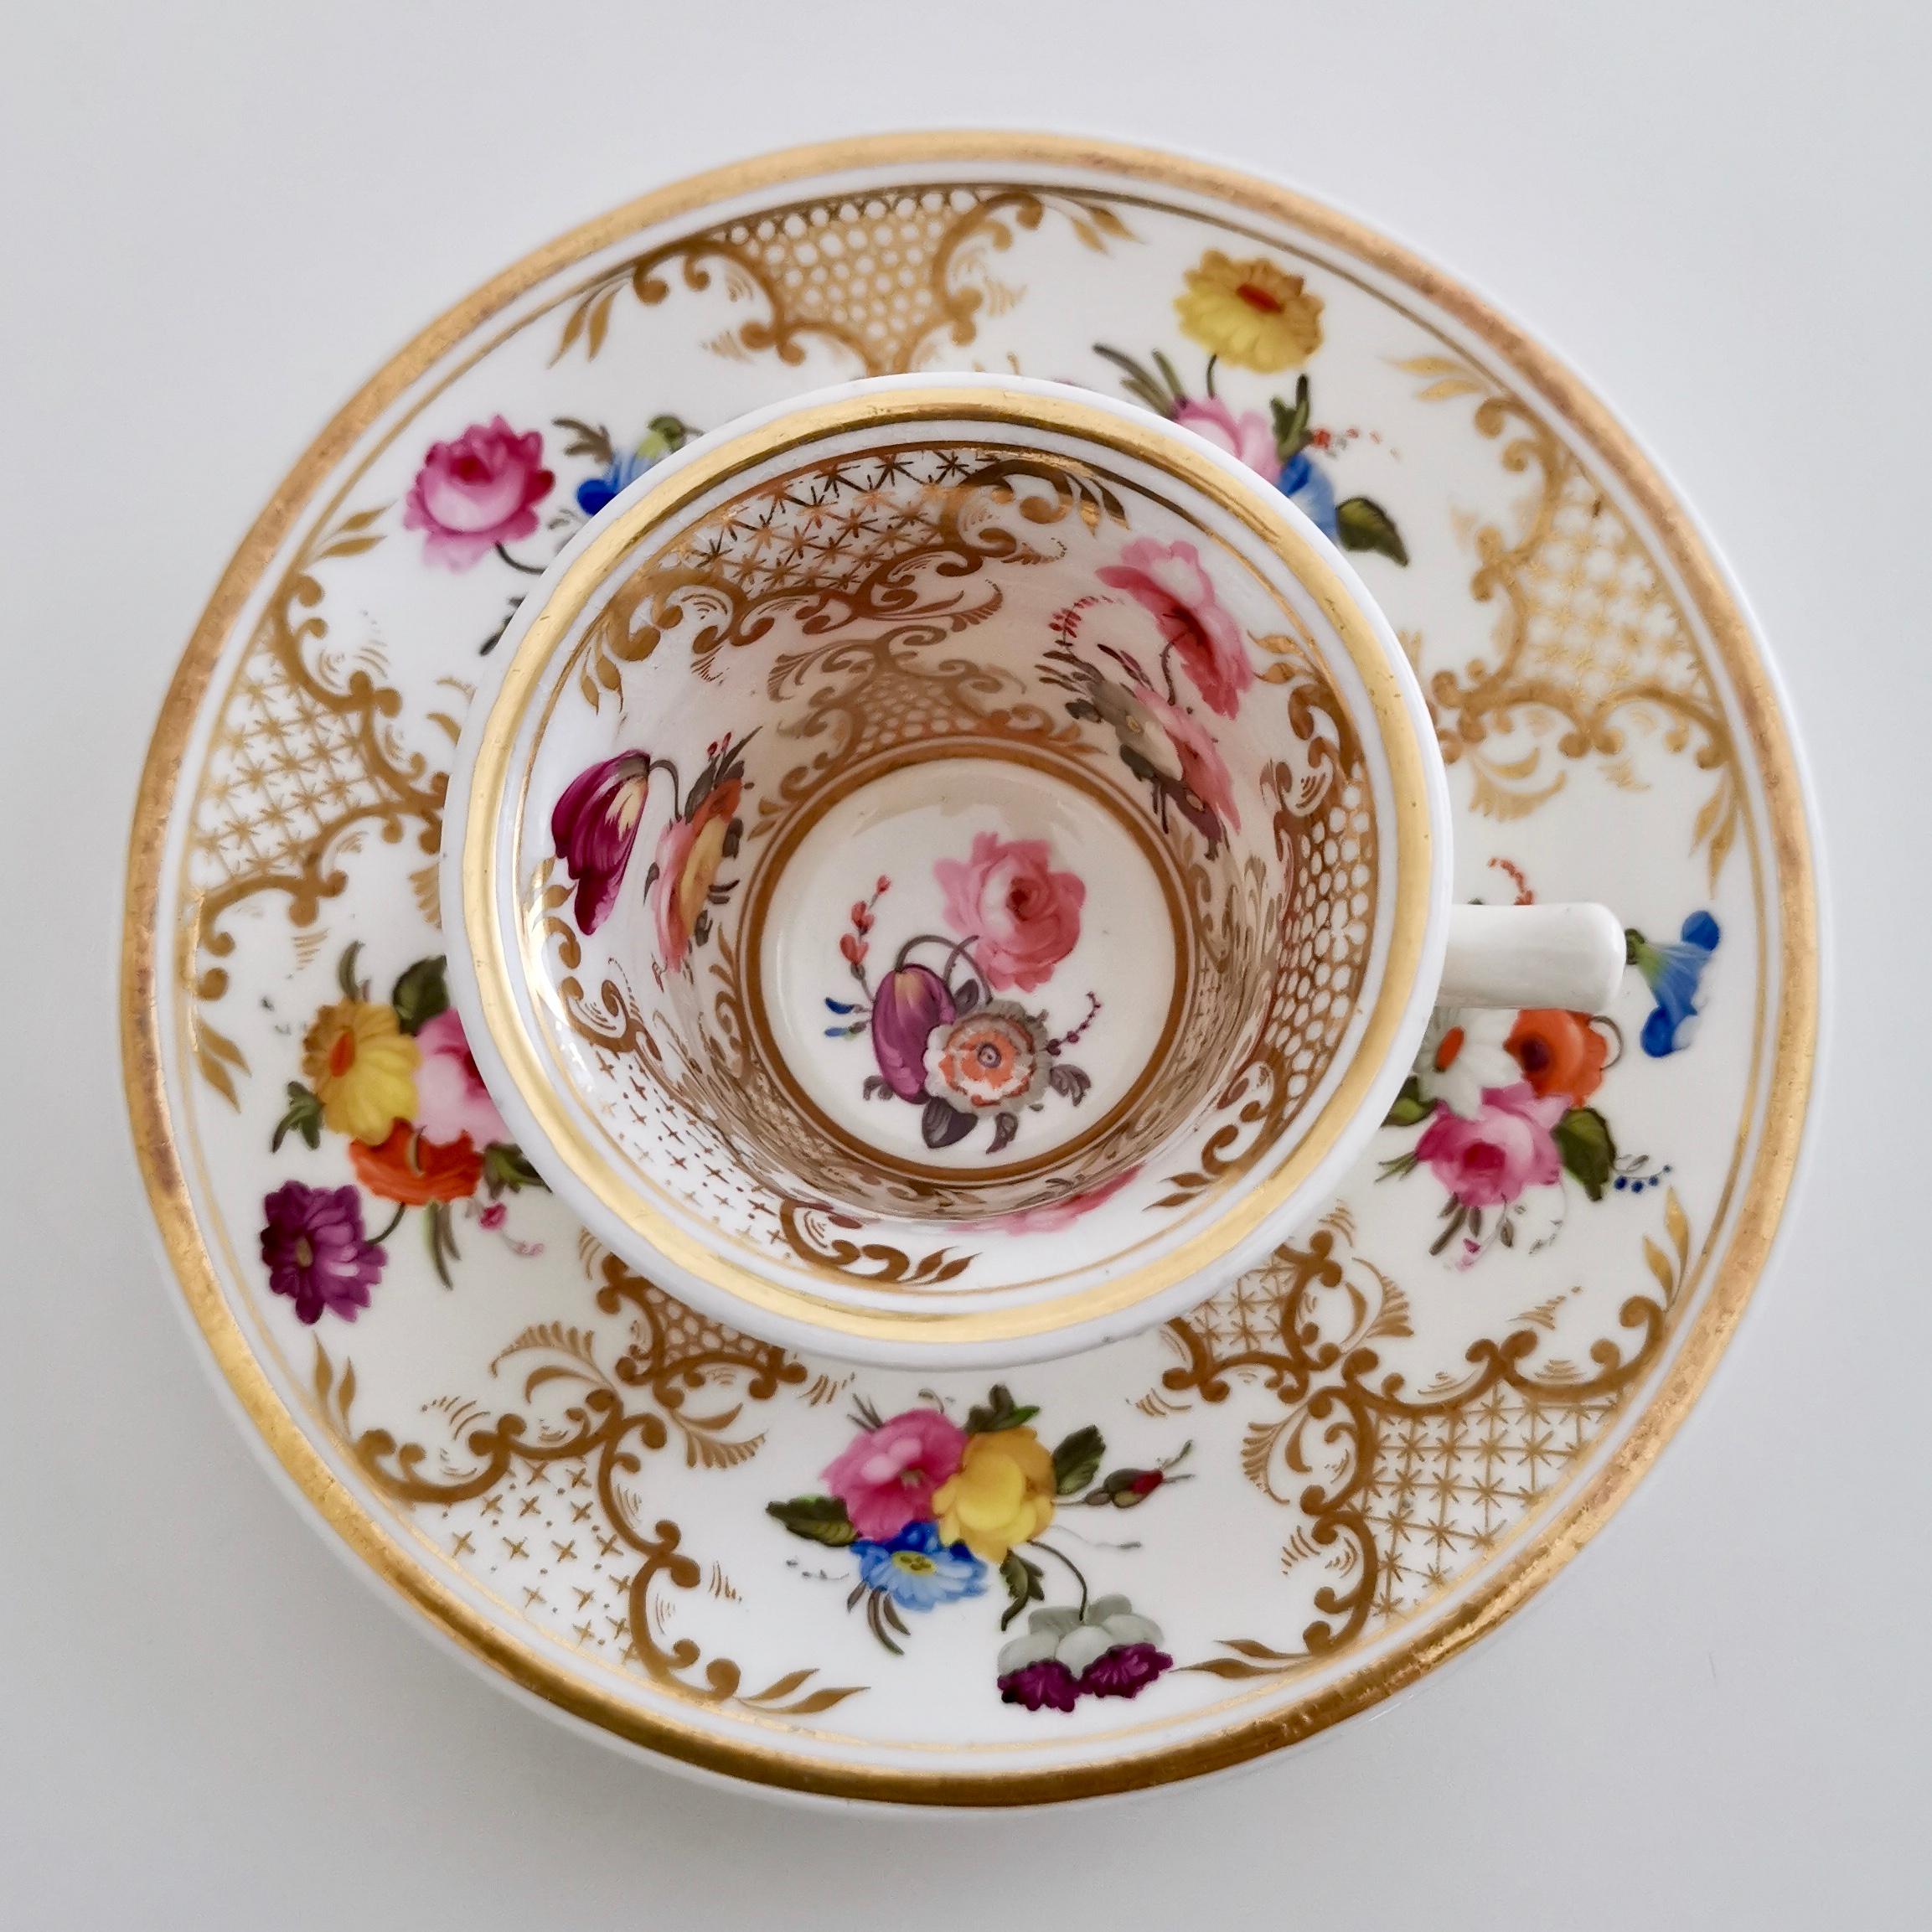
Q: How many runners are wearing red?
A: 0